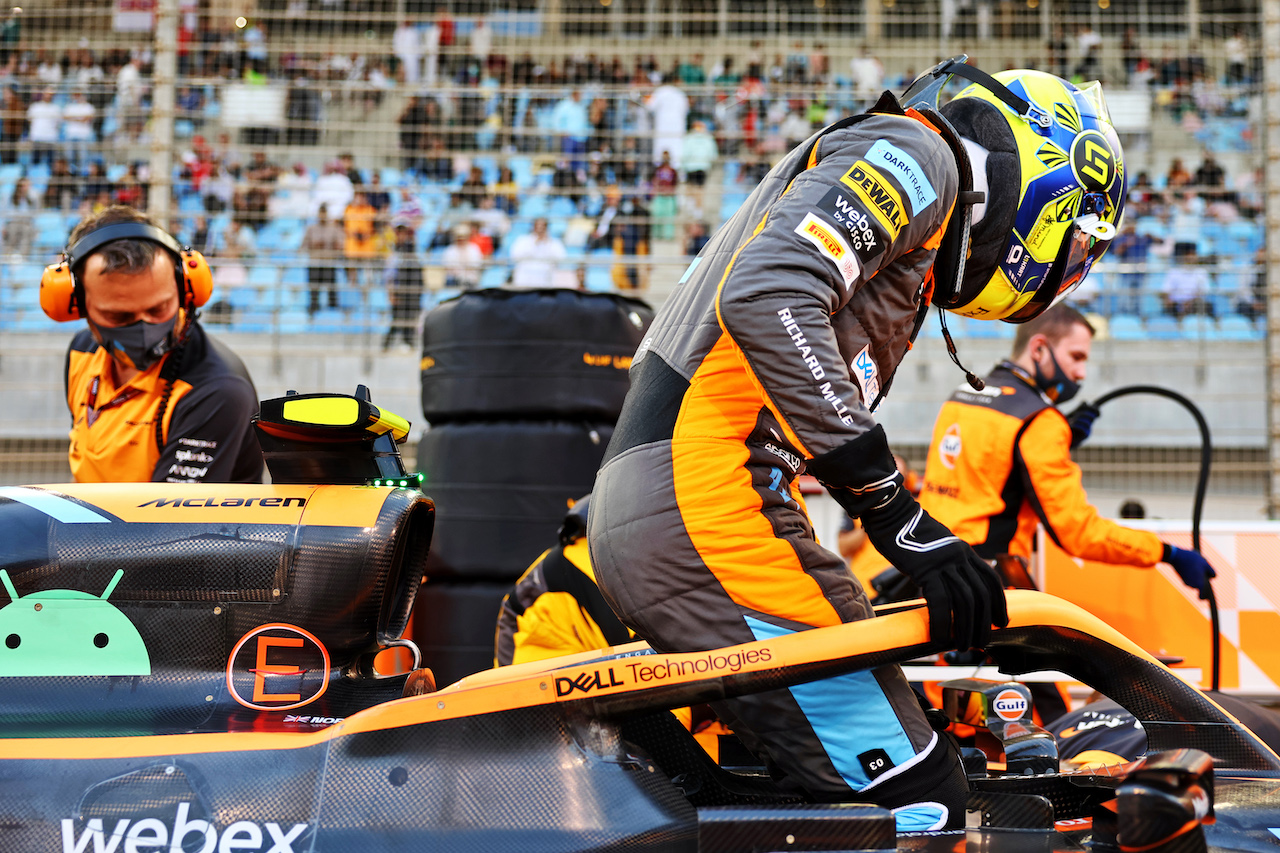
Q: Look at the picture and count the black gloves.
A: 1